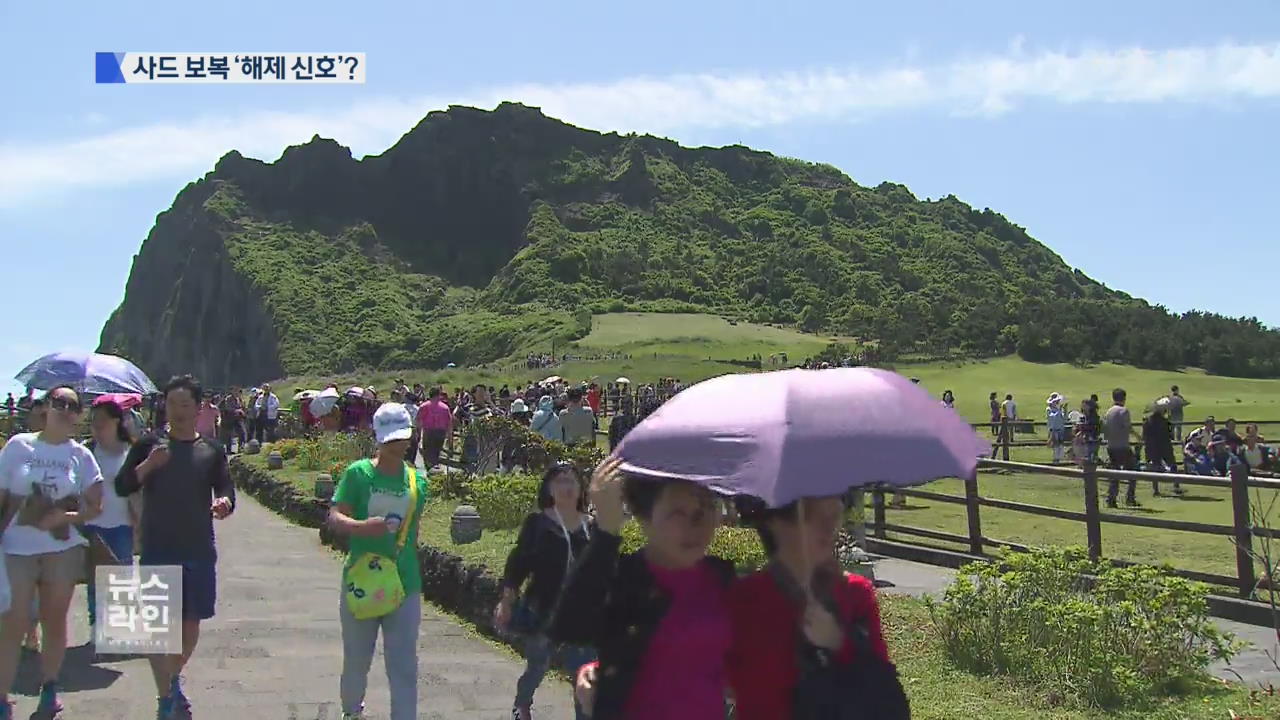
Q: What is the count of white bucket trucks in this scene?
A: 0